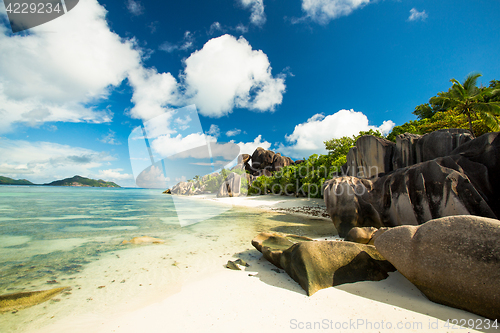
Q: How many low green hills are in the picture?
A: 2